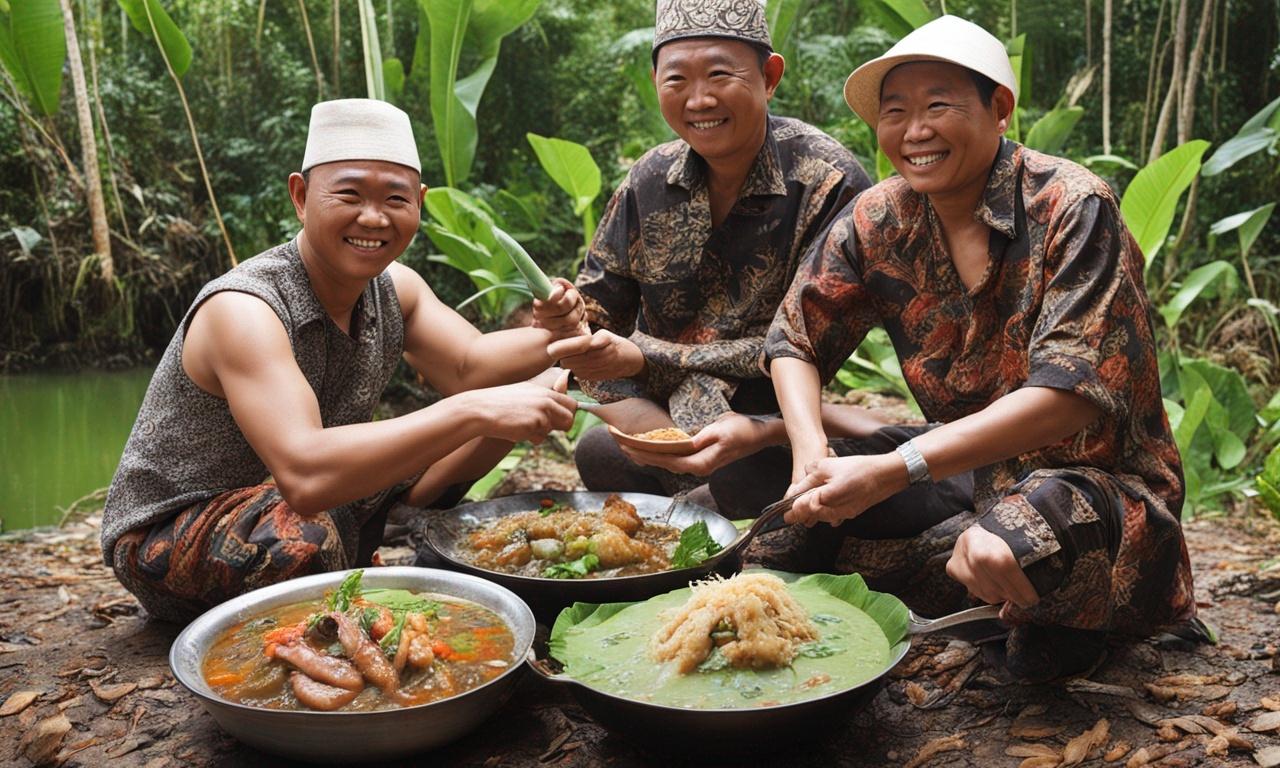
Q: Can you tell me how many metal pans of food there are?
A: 3